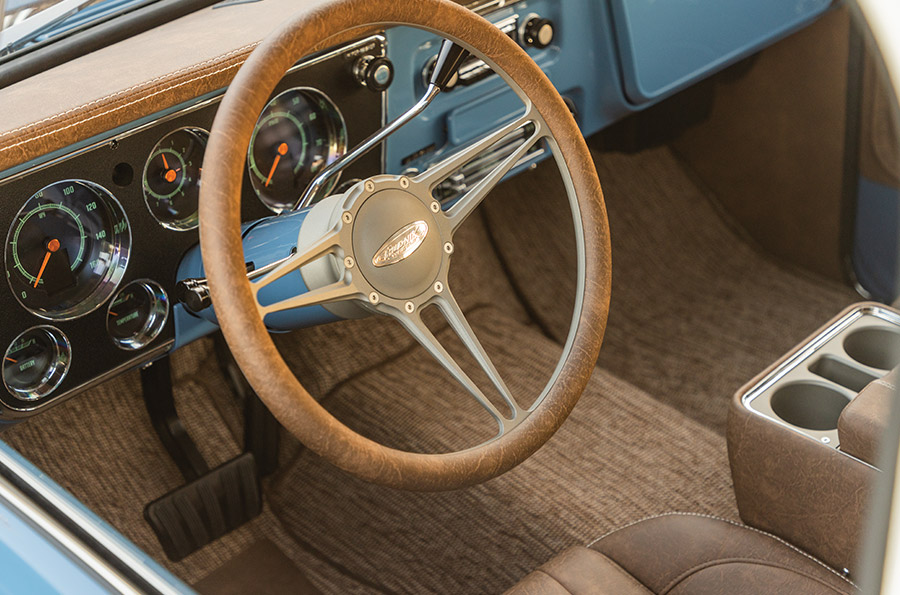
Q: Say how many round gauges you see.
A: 5